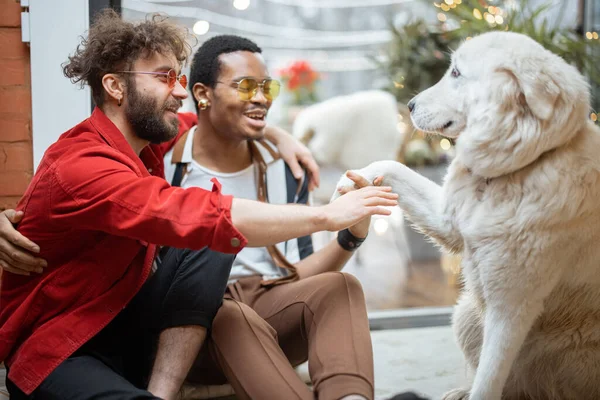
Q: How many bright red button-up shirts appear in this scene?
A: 1